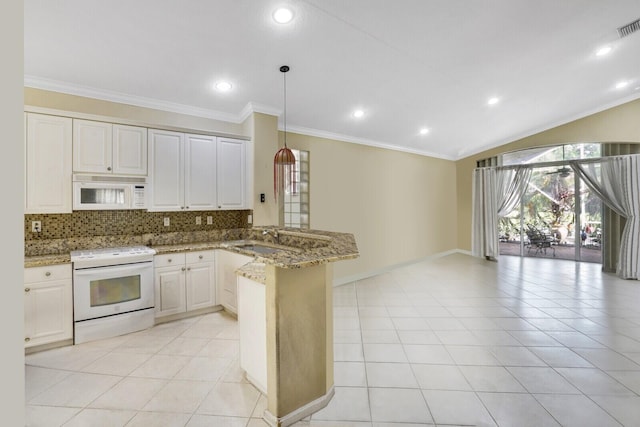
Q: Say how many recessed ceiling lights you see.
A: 7